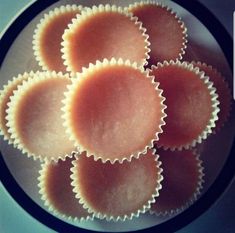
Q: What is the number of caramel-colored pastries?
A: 11